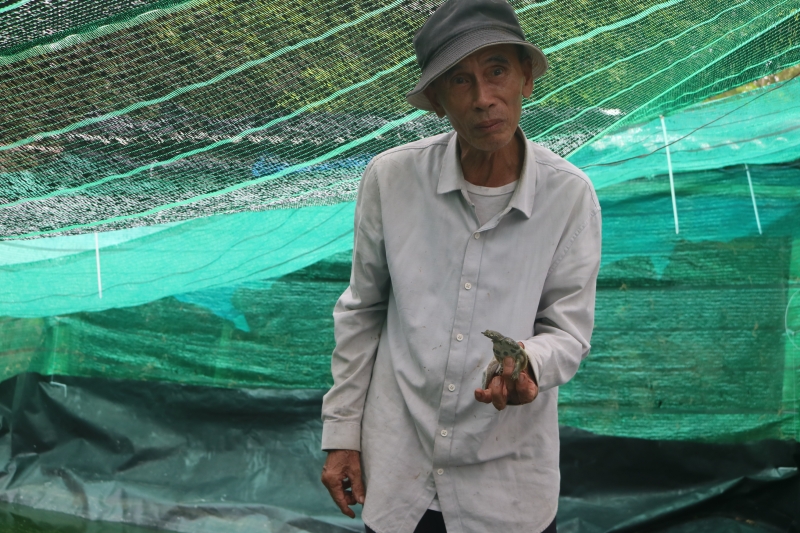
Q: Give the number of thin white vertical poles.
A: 3